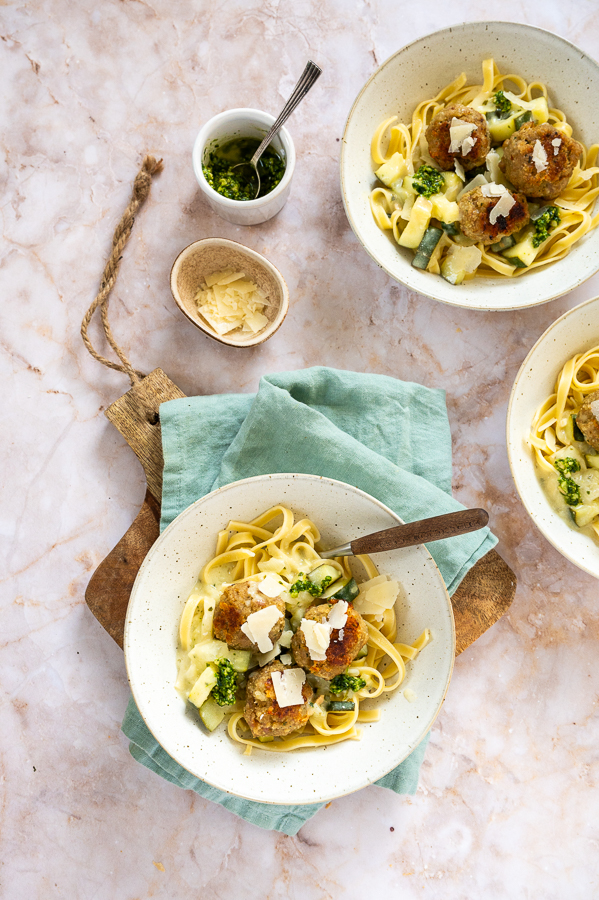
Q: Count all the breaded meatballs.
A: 7